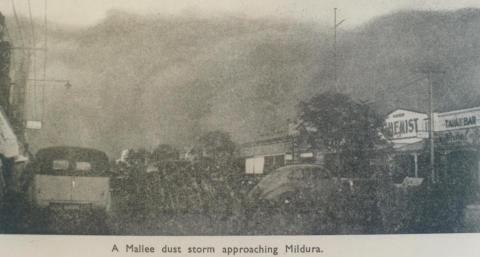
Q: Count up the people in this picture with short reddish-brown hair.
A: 0